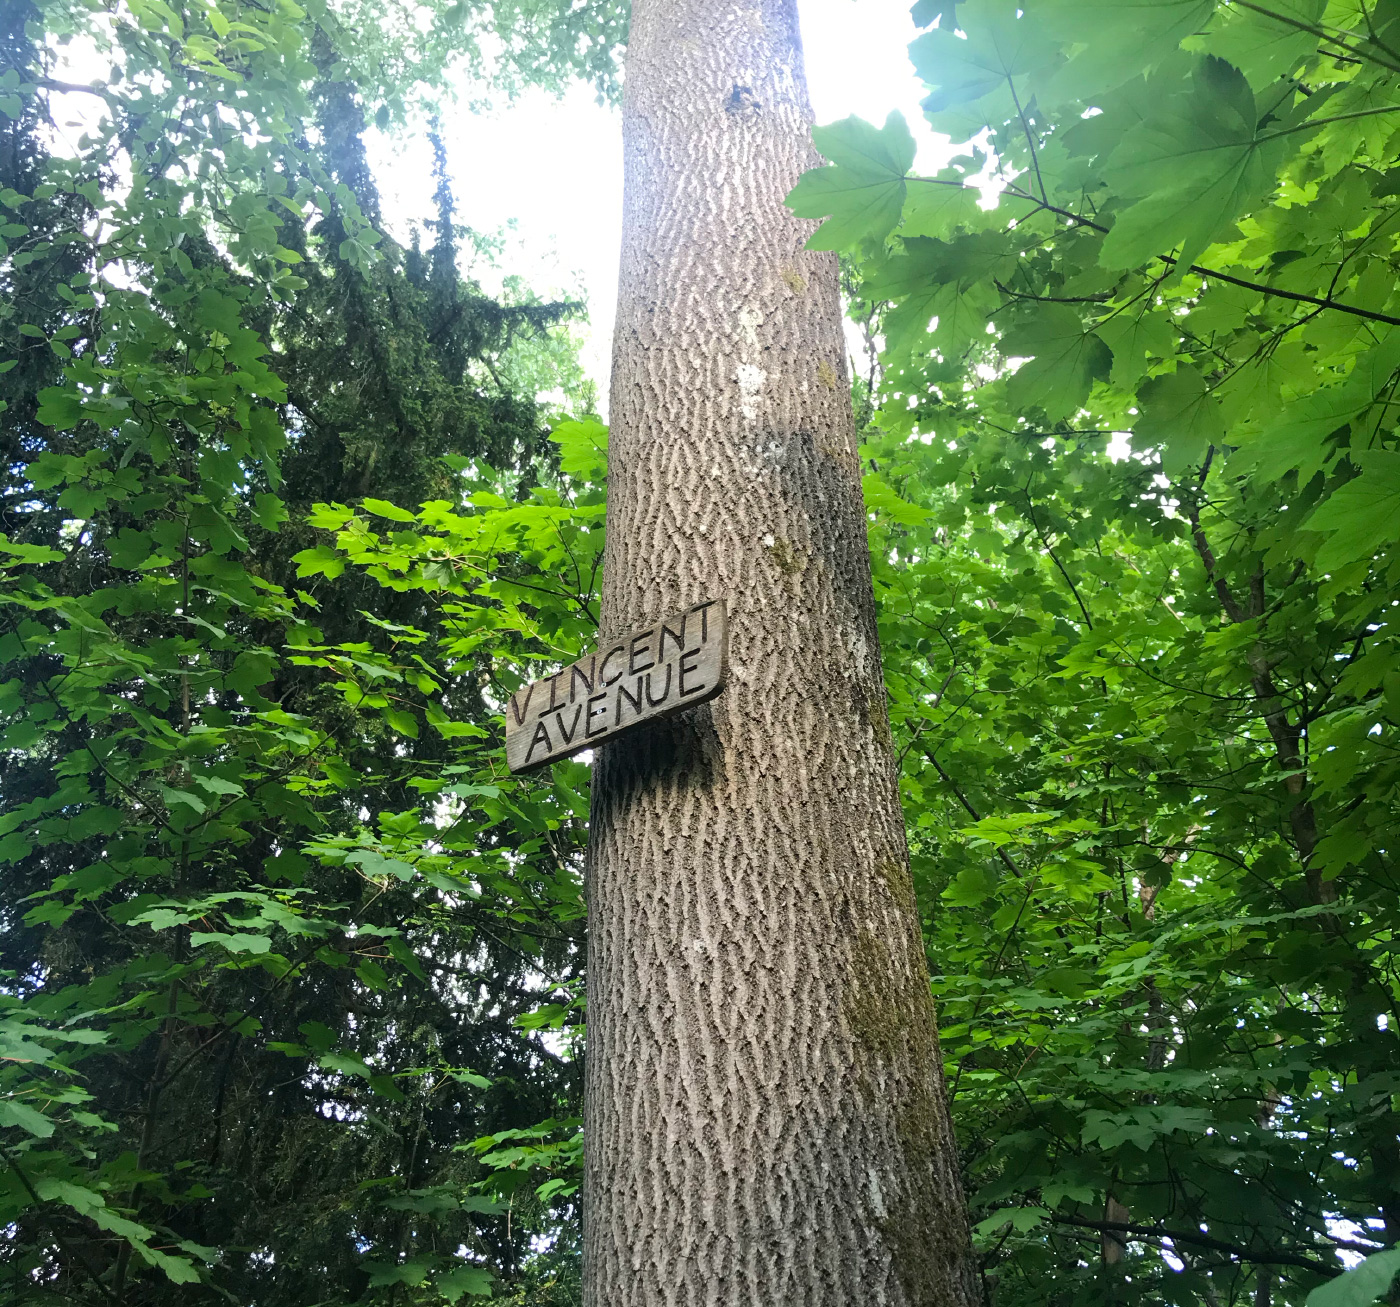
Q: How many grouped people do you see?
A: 0